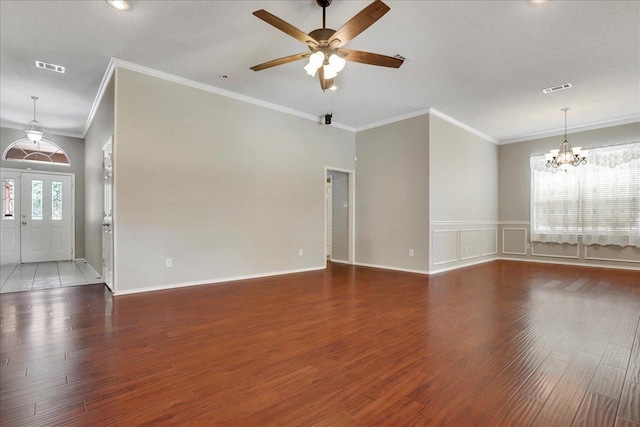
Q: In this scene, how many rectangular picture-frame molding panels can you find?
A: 6